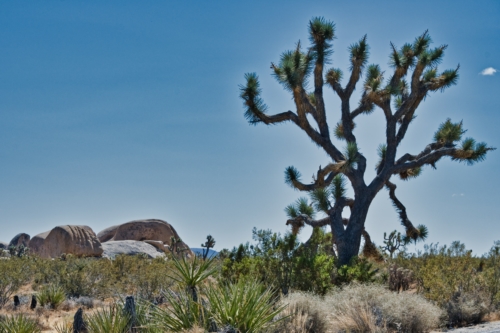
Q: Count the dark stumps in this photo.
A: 4